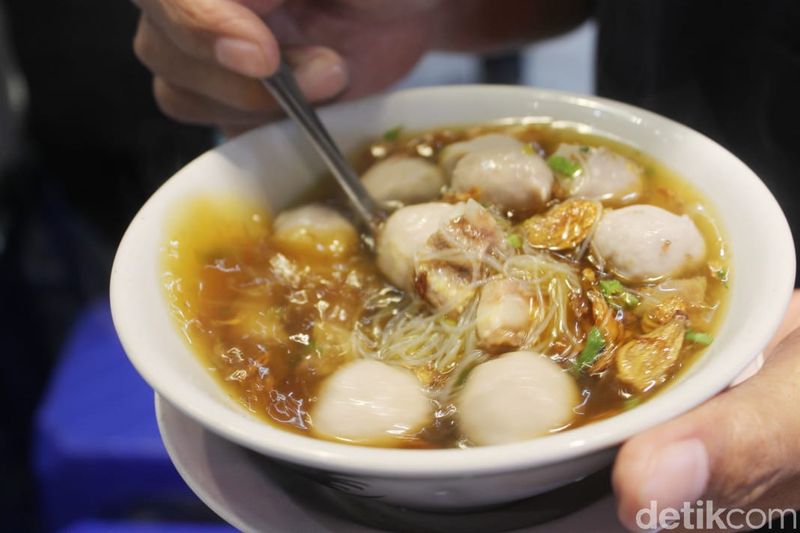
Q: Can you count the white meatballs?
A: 9